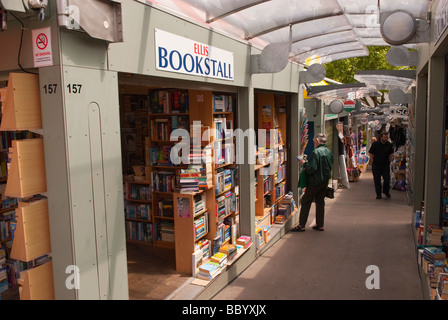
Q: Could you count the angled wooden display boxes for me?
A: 4